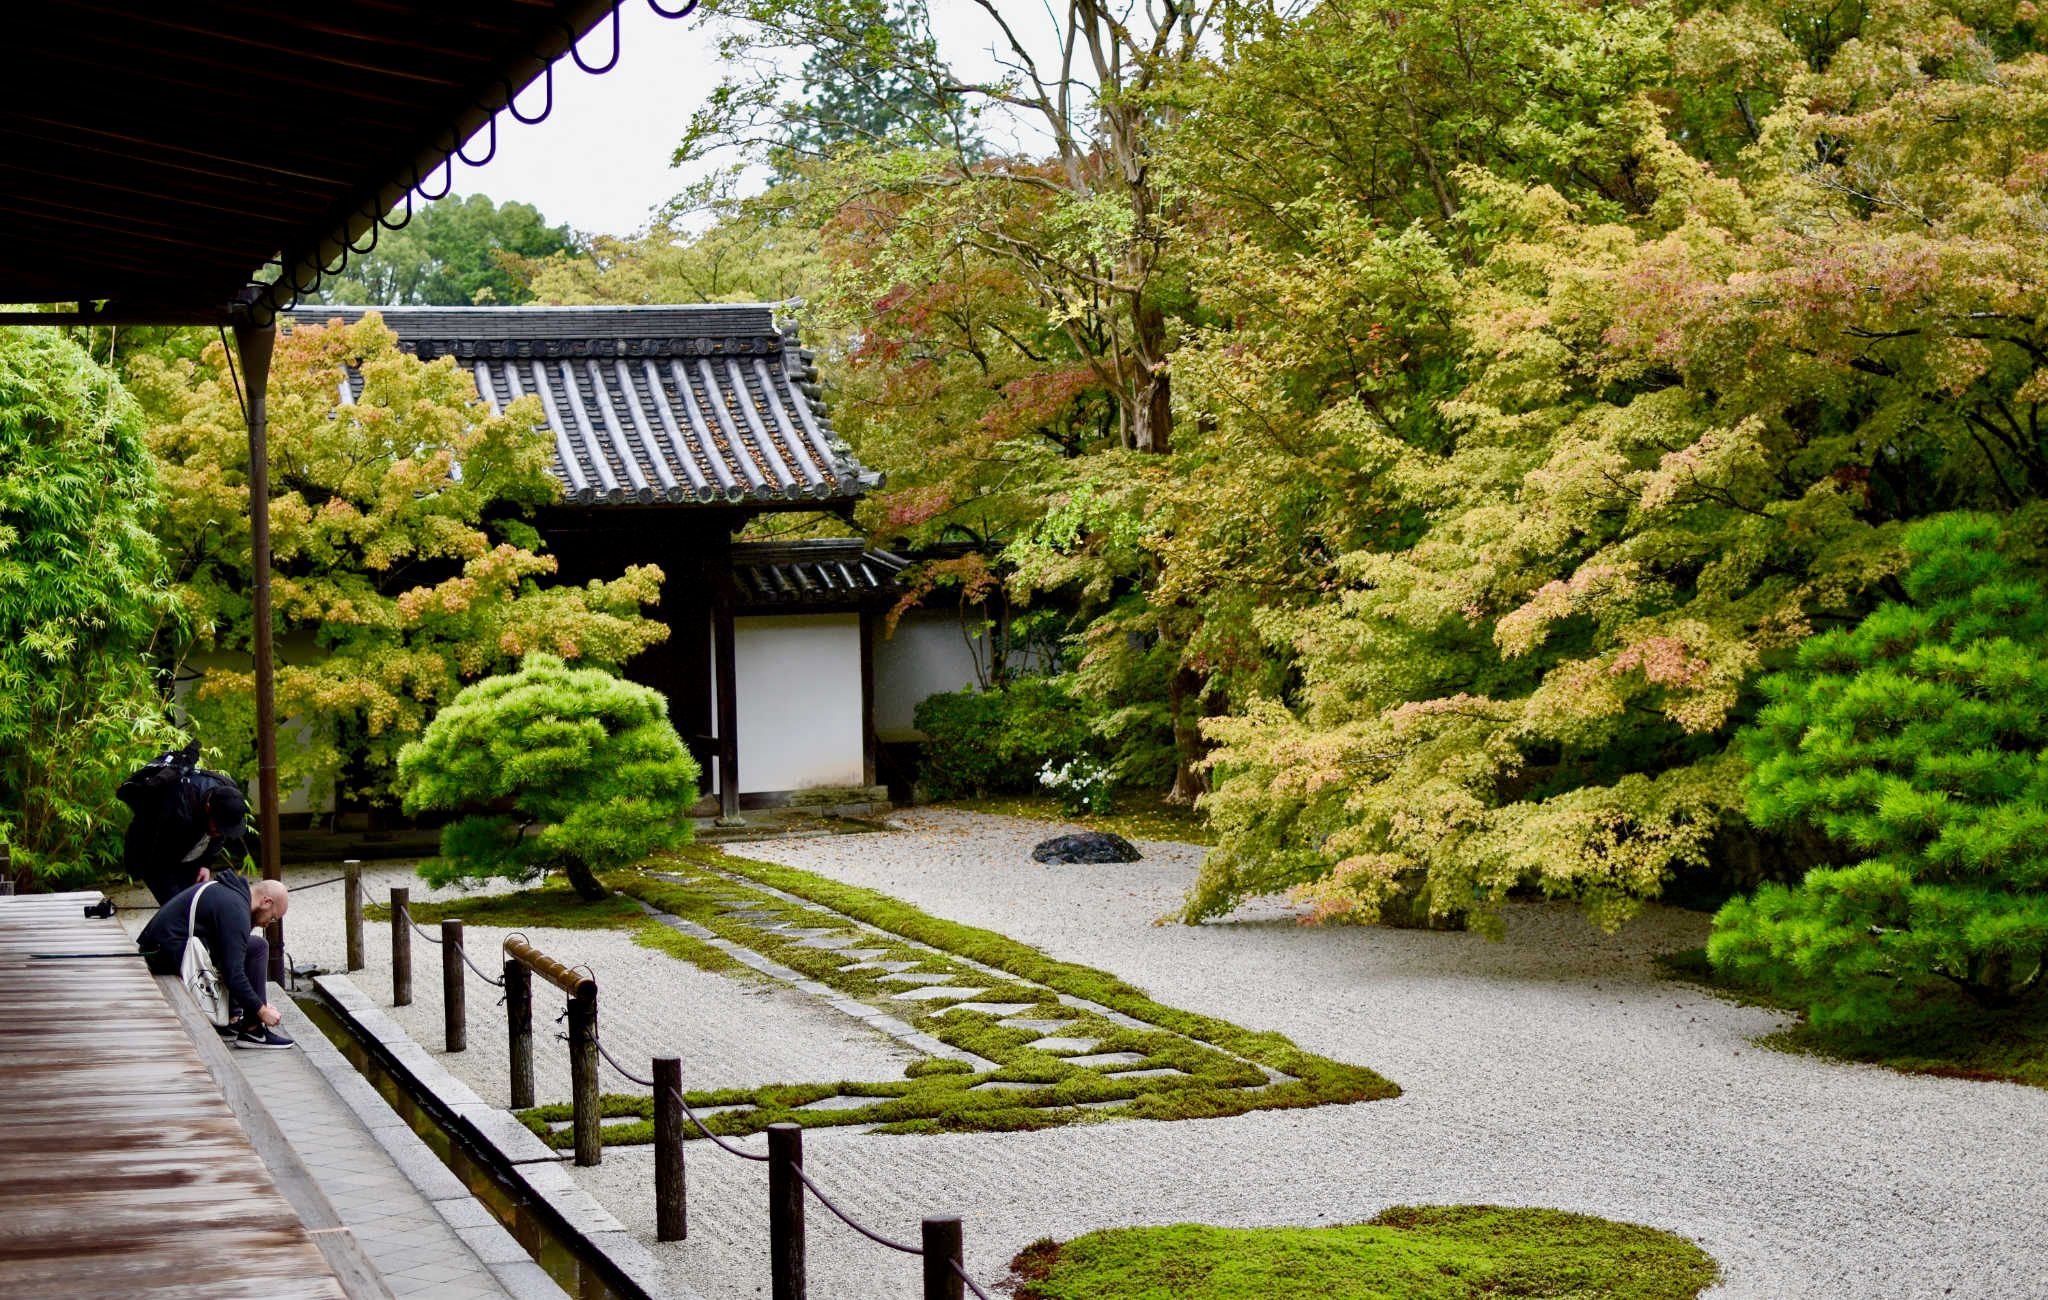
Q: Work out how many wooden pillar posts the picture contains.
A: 8